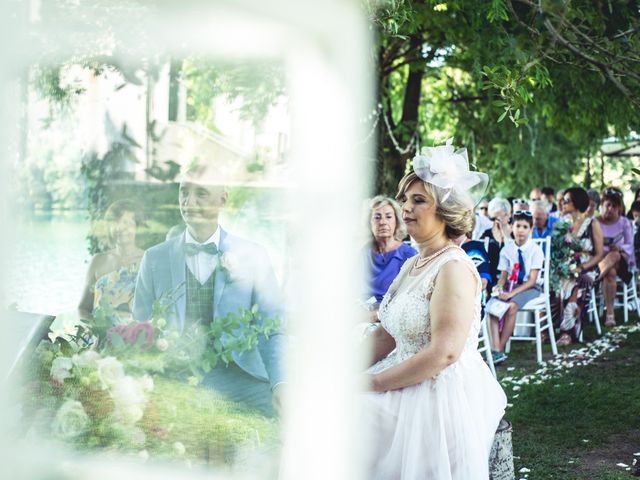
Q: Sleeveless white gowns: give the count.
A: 1